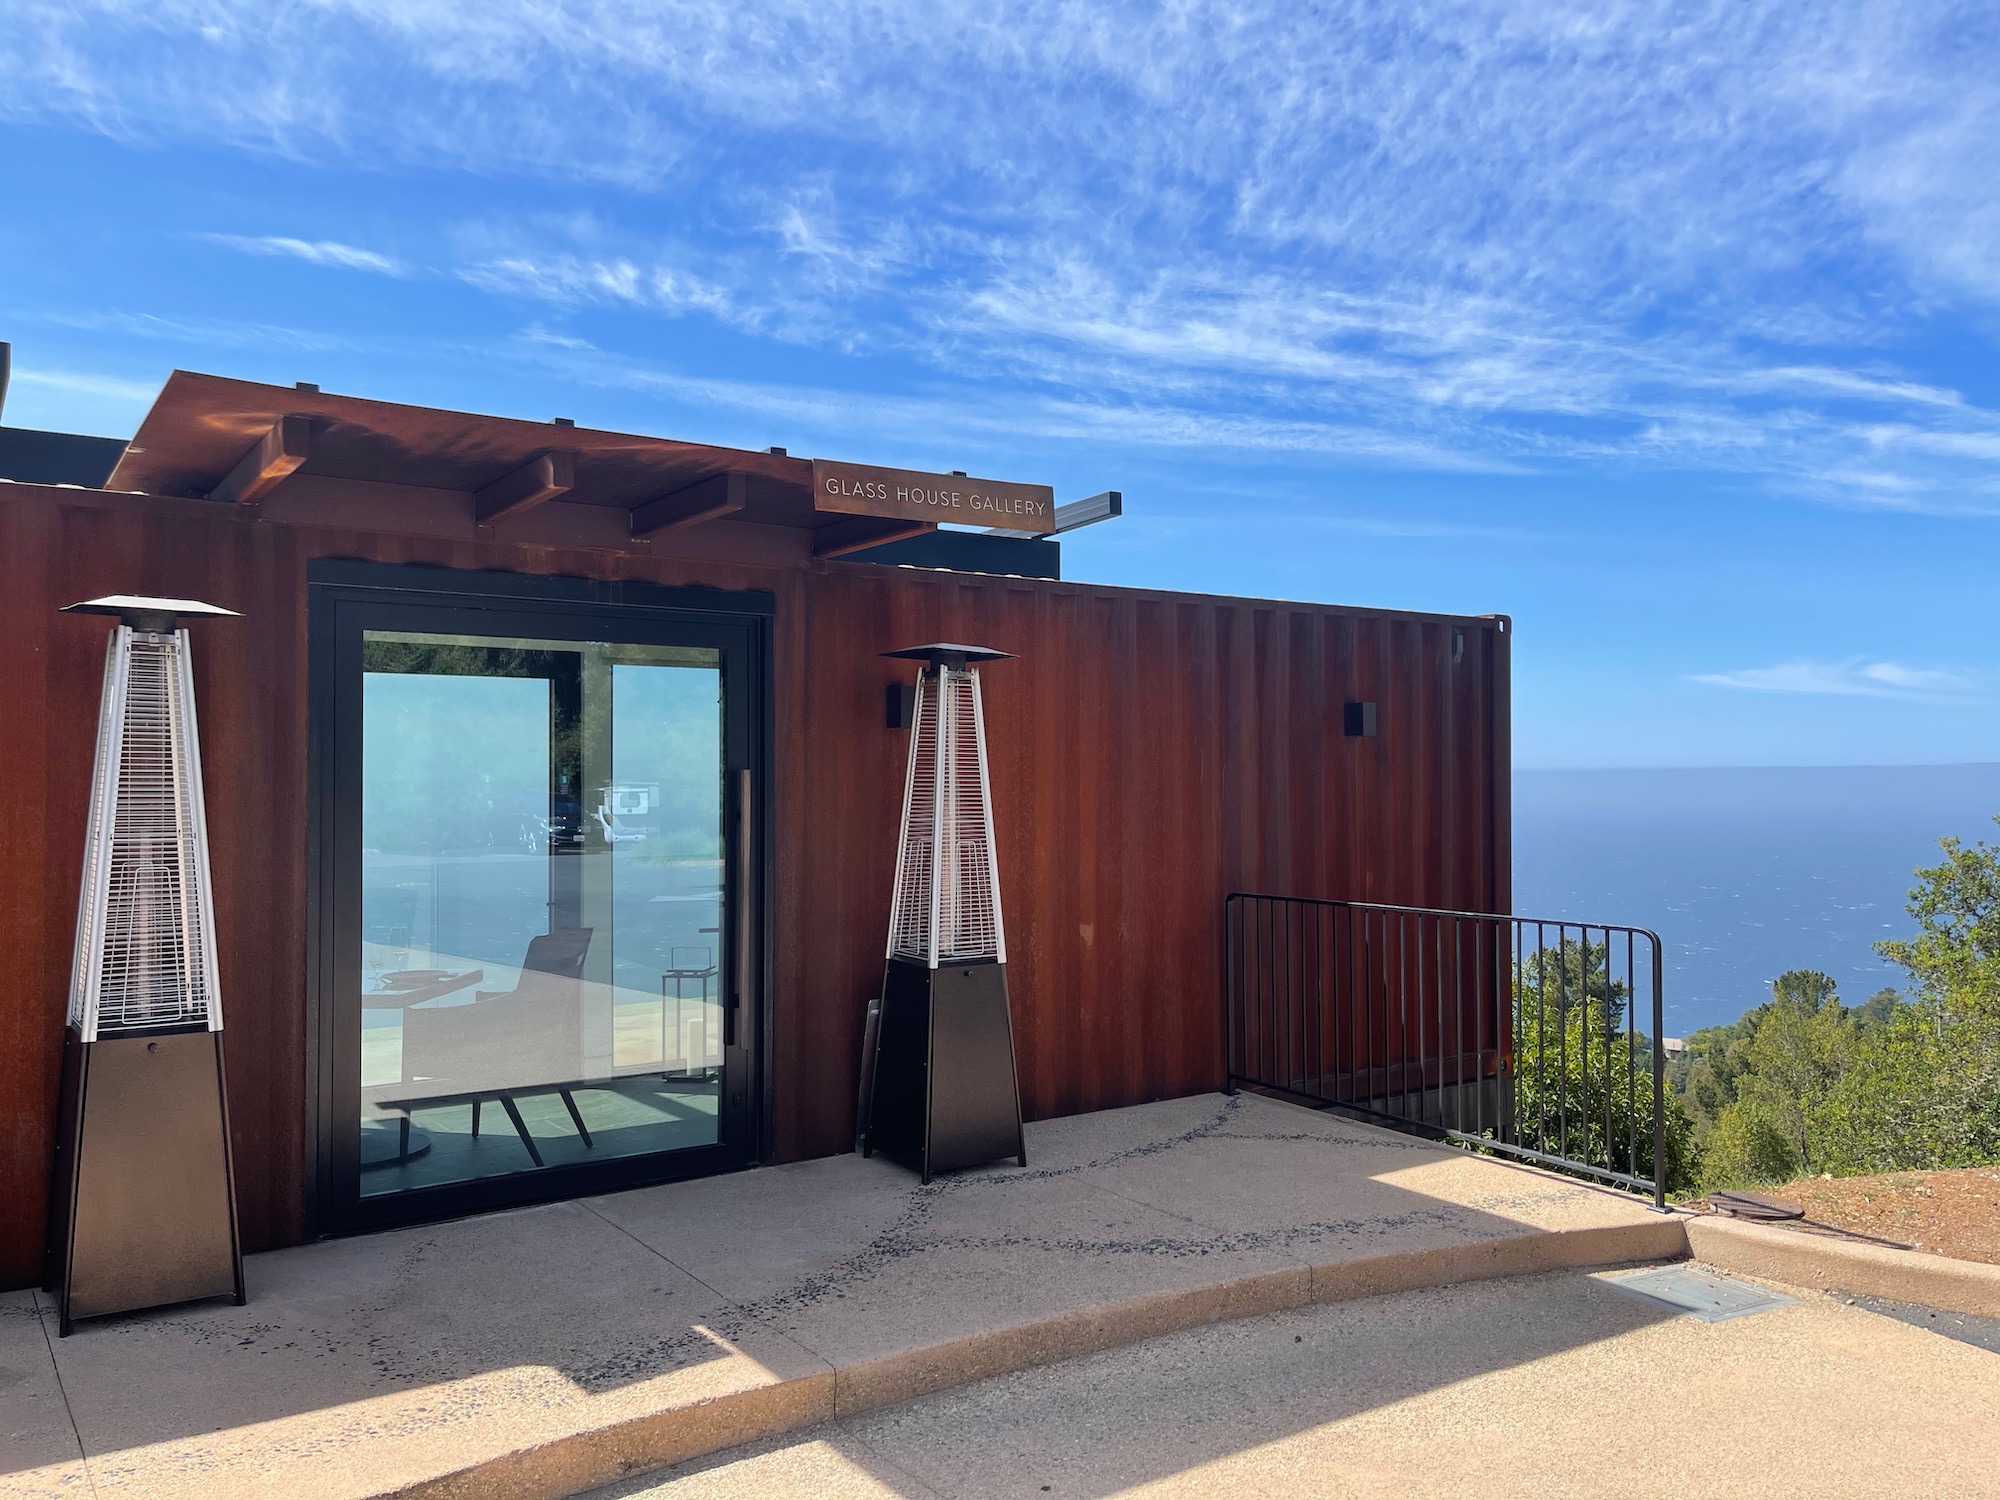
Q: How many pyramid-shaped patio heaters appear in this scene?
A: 2